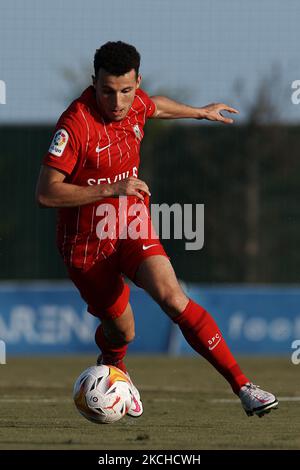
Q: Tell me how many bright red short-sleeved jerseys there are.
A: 1